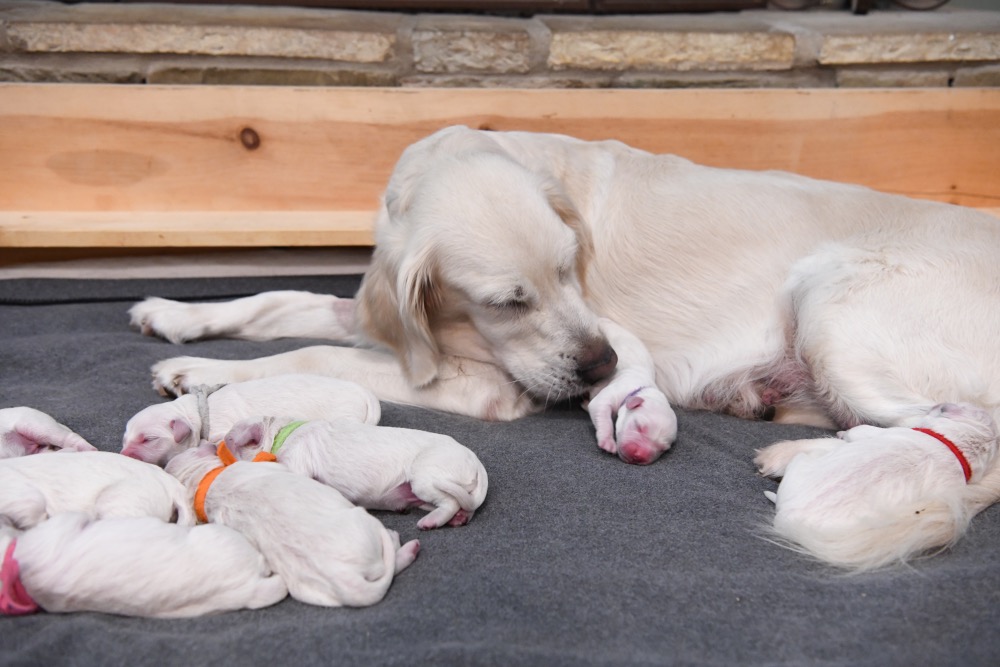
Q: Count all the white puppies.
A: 8